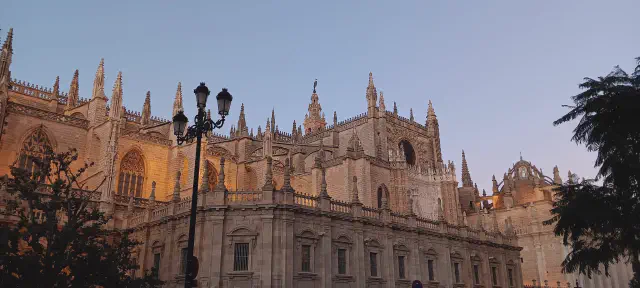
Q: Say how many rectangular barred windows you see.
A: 12